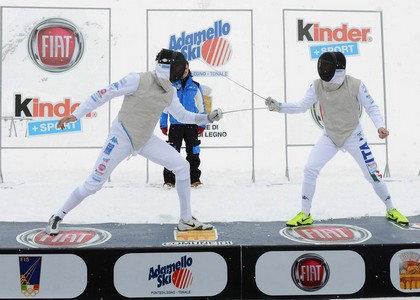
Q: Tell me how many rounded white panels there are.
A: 4